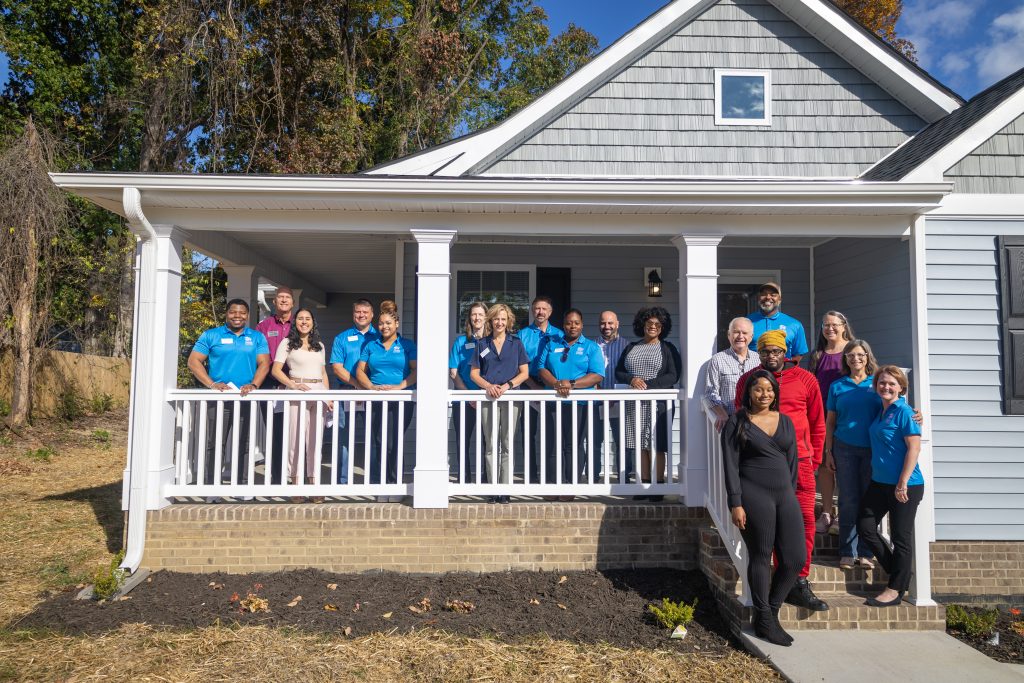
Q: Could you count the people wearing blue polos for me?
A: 9